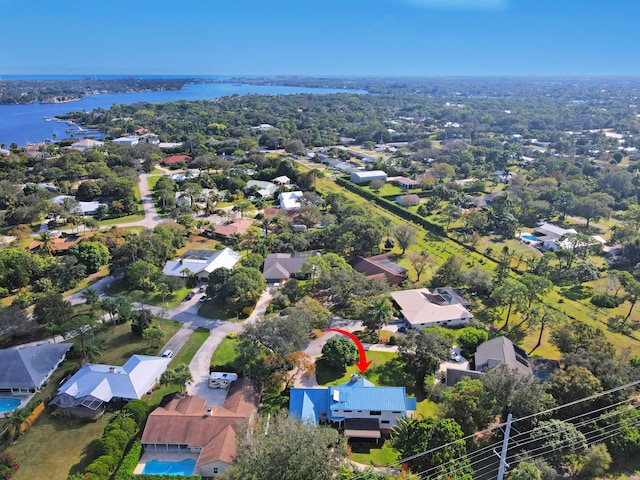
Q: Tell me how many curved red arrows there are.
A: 1